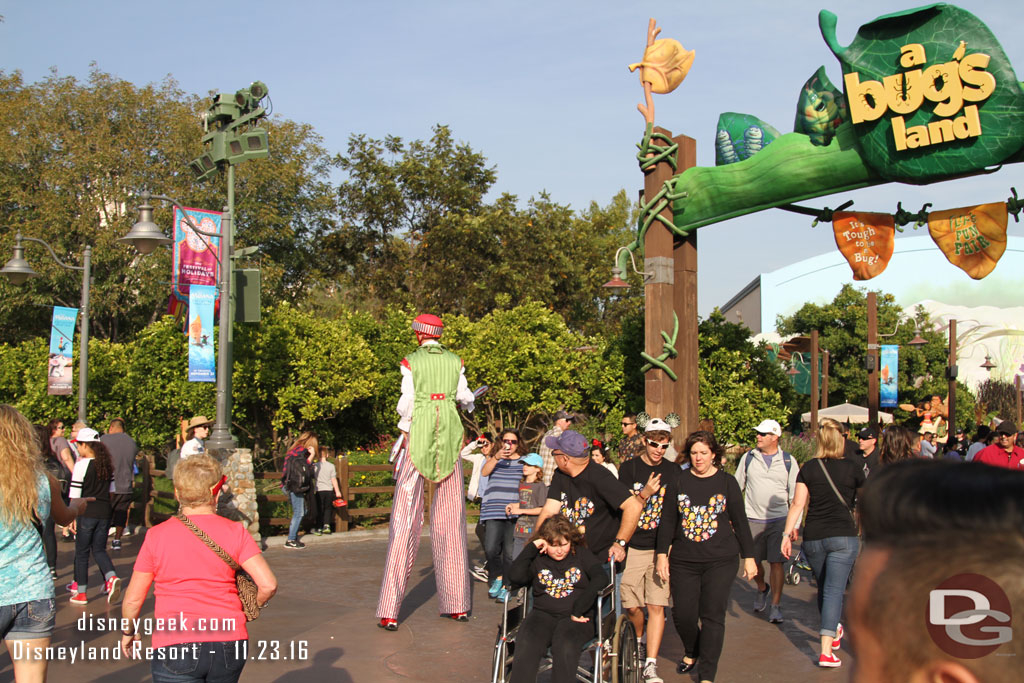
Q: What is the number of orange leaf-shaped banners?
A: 2